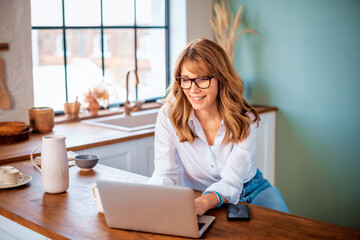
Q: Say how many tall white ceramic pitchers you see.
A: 1